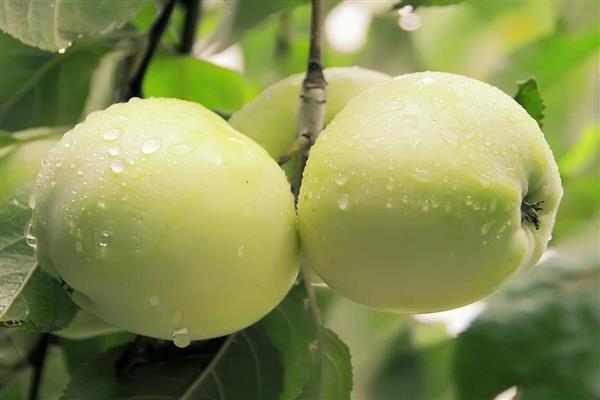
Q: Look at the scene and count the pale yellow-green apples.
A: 3